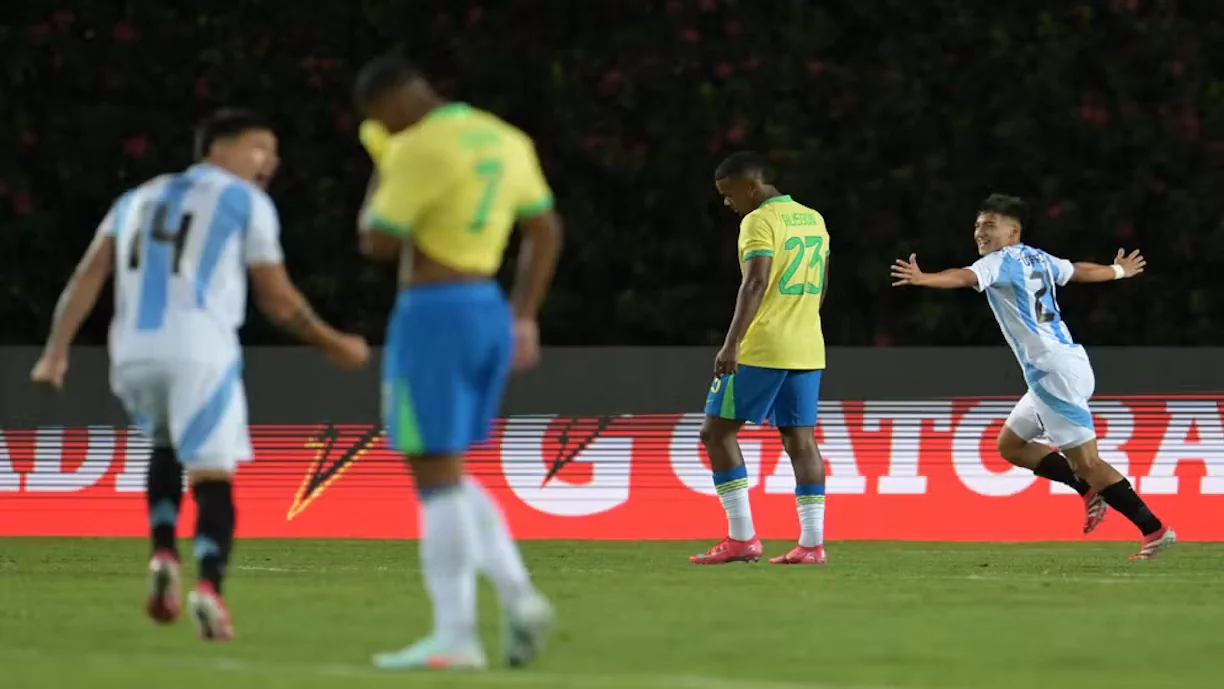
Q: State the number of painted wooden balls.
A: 0